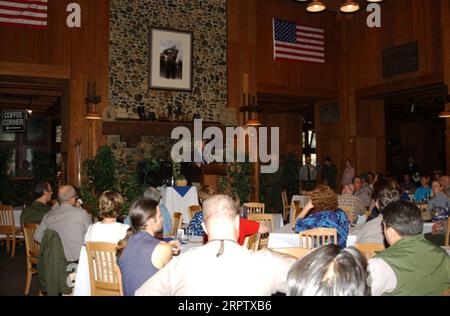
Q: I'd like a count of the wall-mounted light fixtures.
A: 3